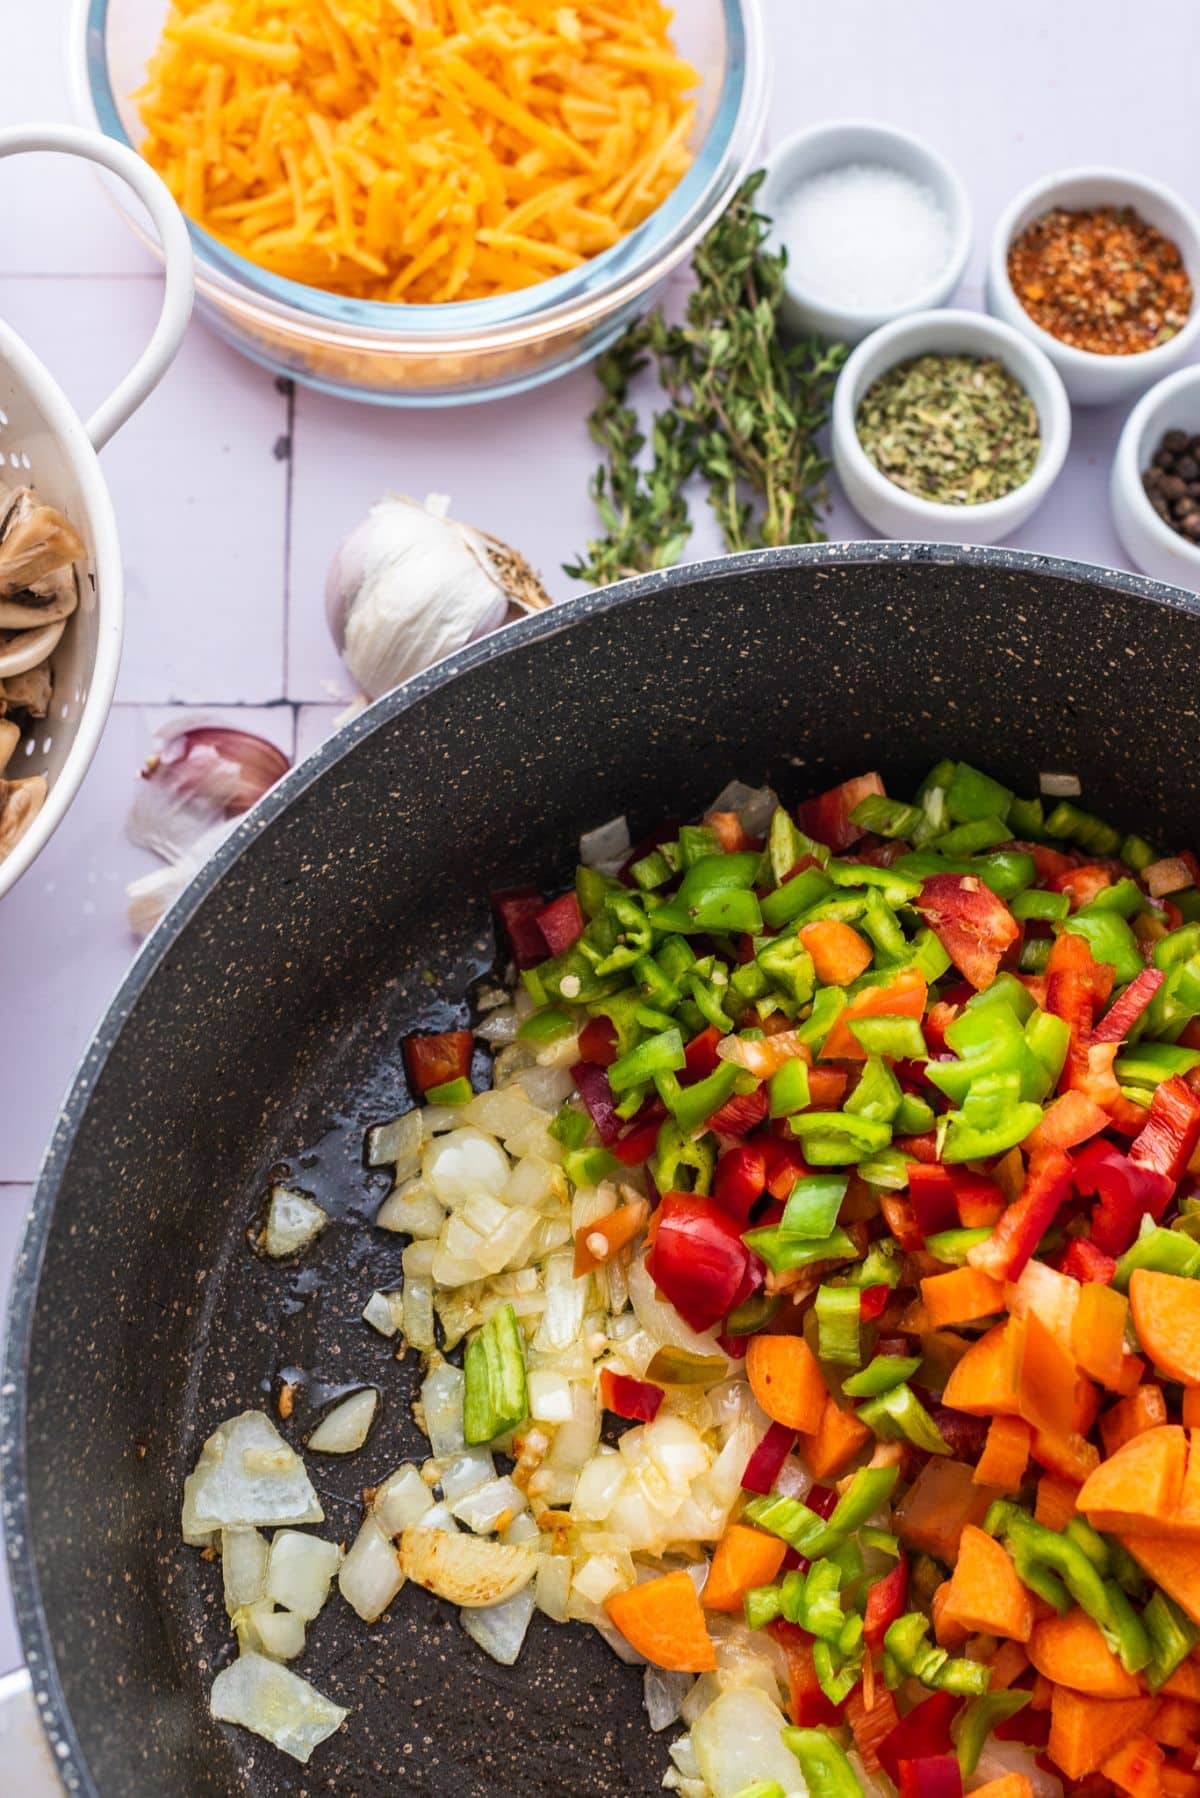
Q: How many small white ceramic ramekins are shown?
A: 4